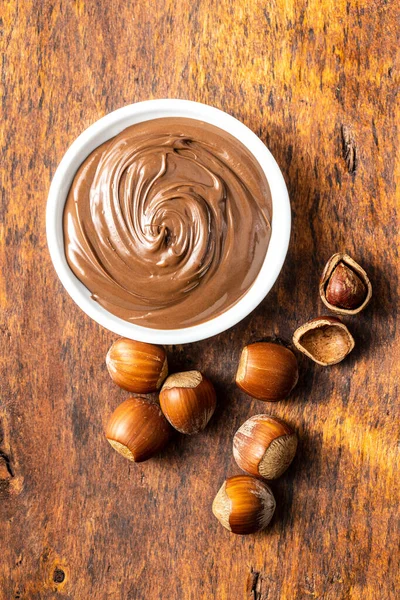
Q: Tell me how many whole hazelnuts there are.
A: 6